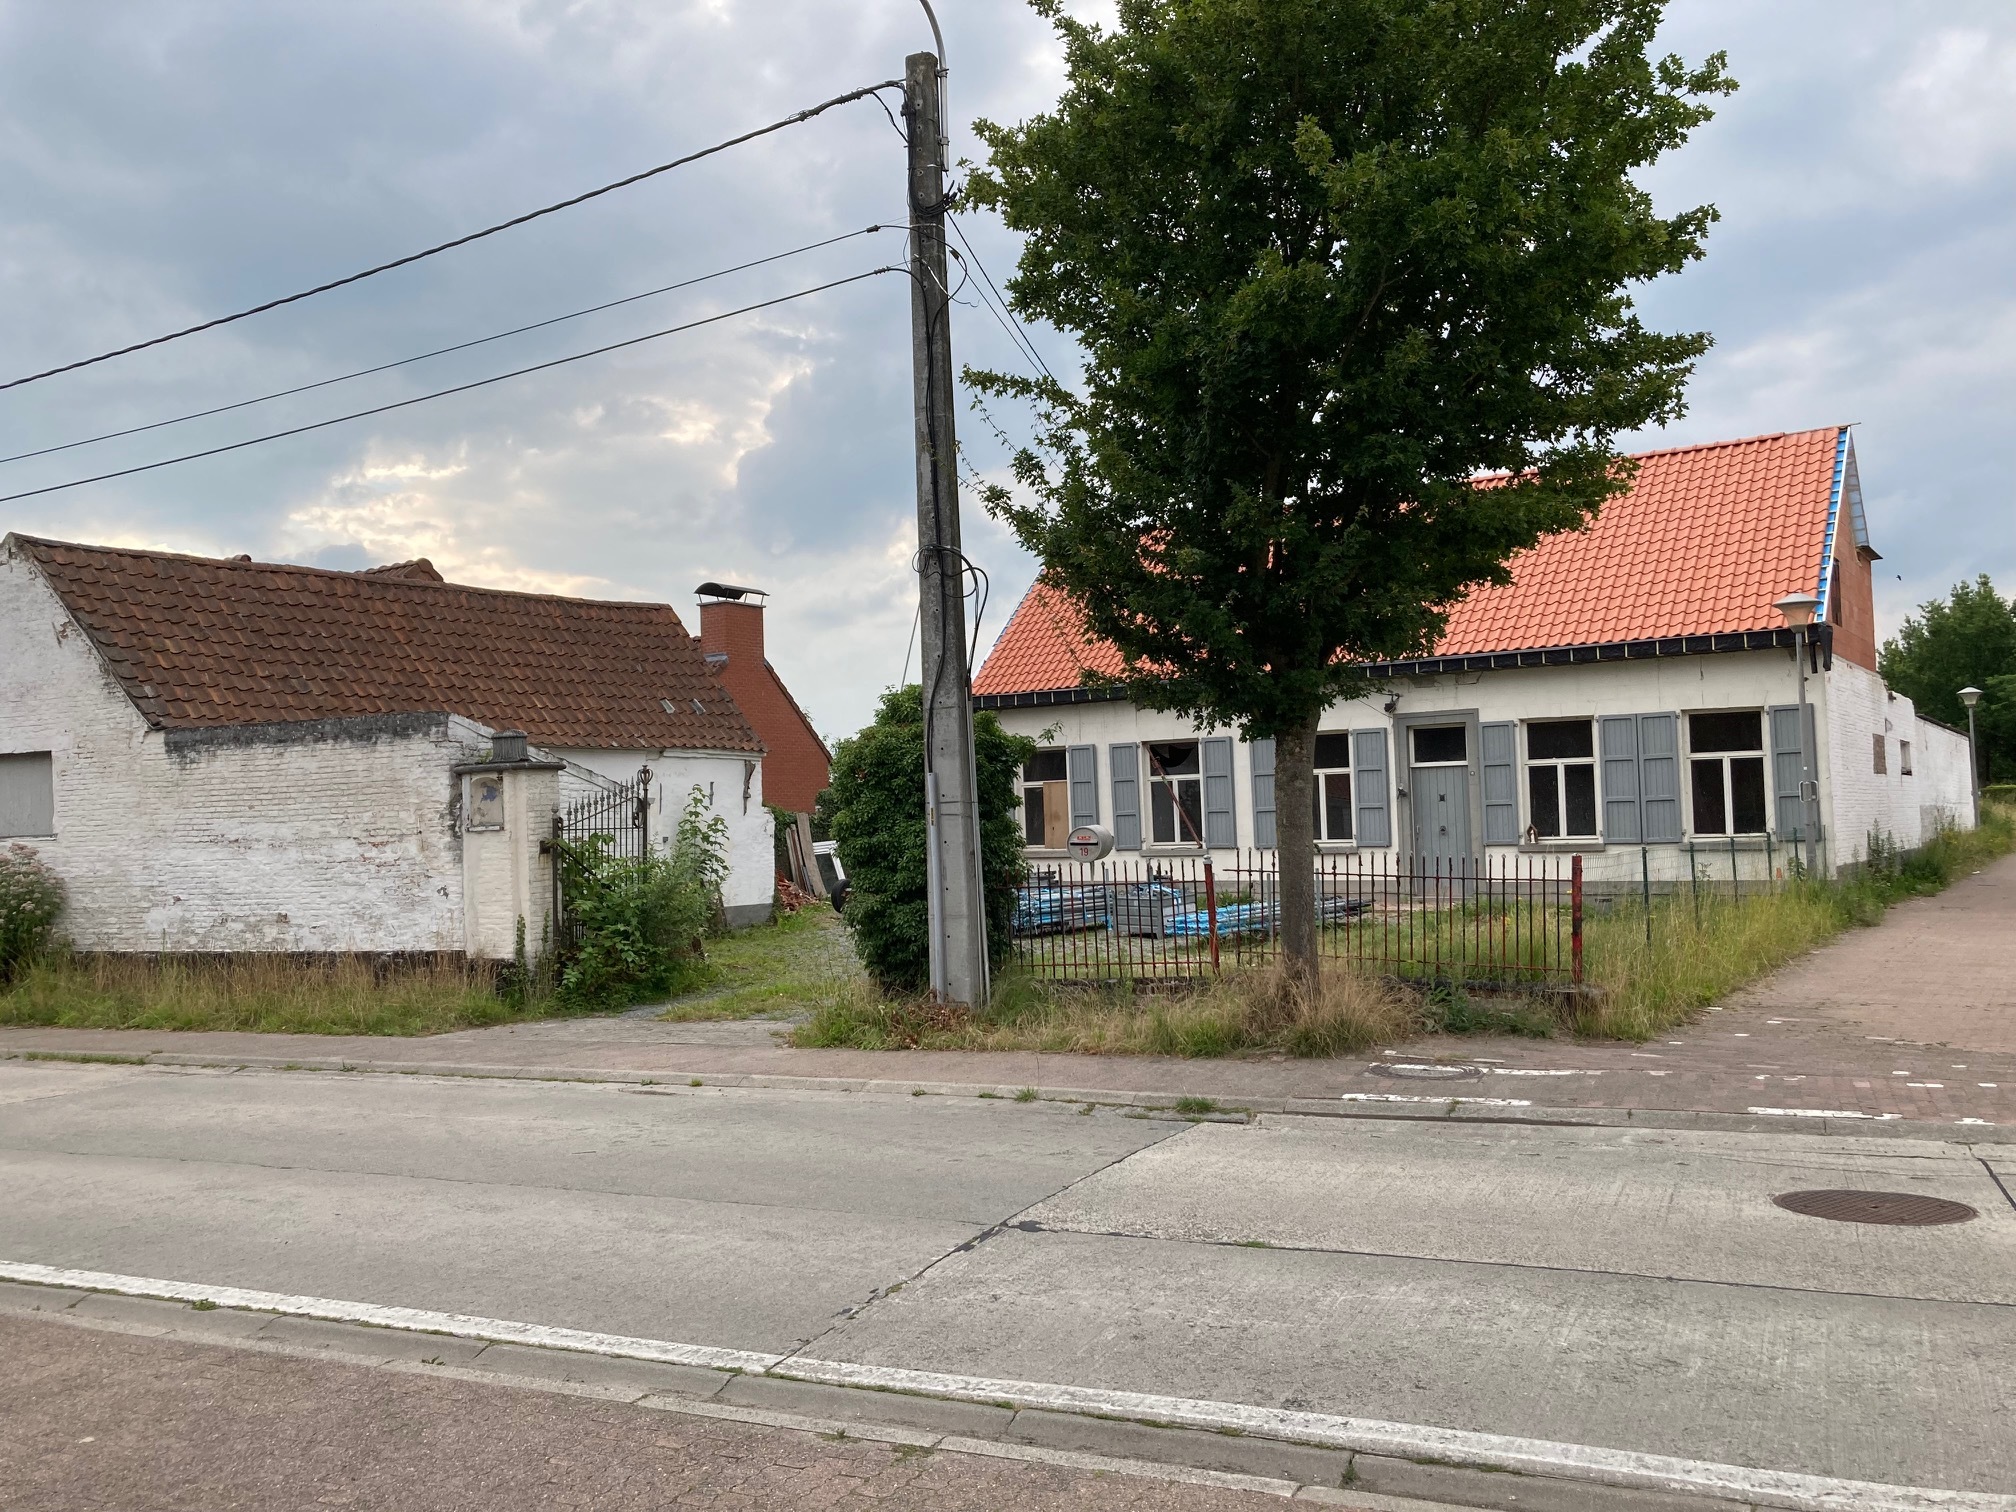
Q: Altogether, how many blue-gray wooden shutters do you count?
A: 9